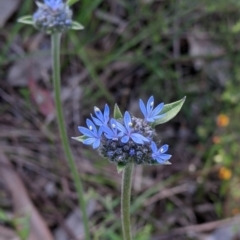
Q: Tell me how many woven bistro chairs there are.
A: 0